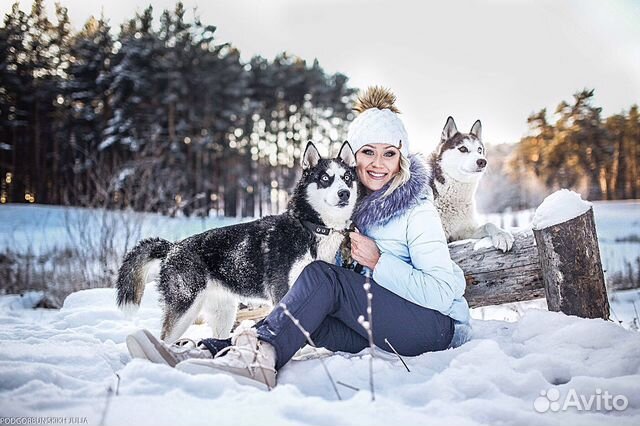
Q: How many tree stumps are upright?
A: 1